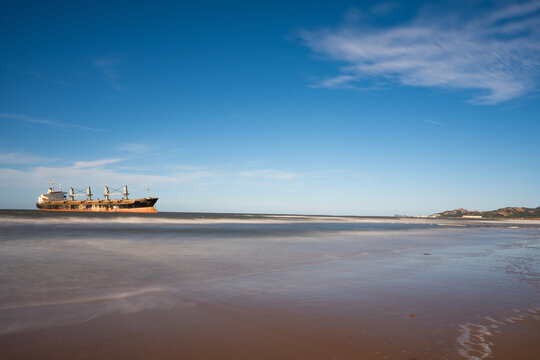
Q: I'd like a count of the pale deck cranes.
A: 4